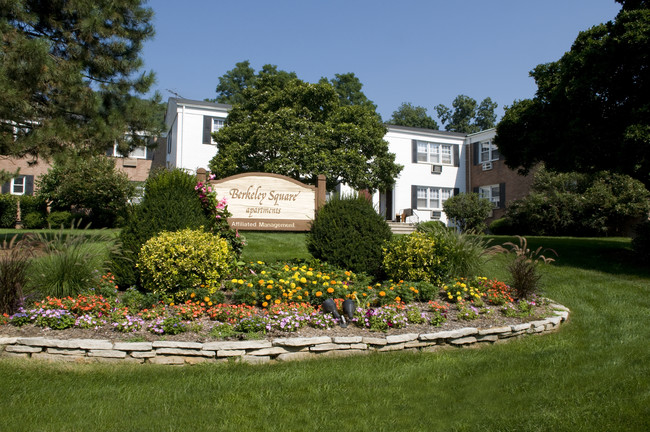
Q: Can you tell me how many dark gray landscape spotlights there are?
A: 2